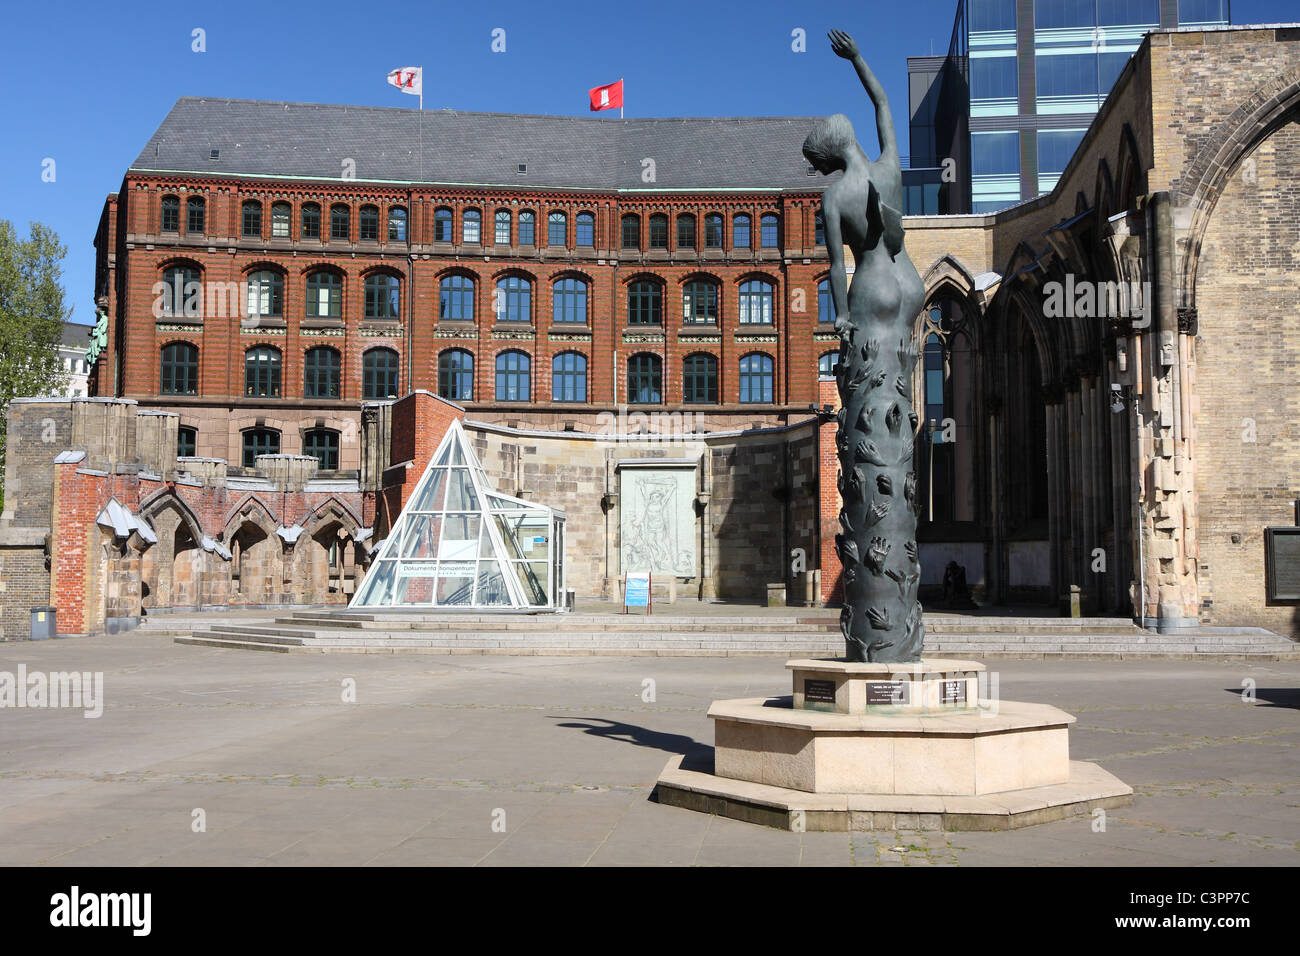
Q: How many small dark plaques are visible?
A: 3